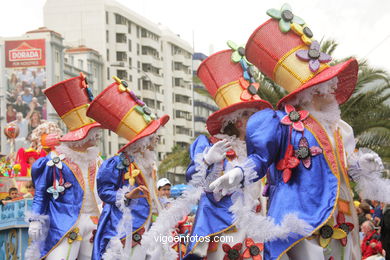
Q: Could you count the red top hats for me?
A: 4